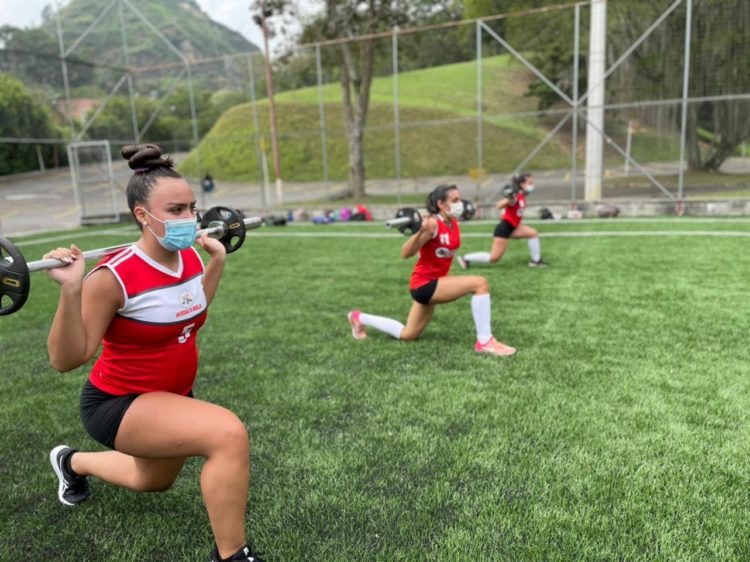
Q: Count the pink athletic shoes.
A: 2